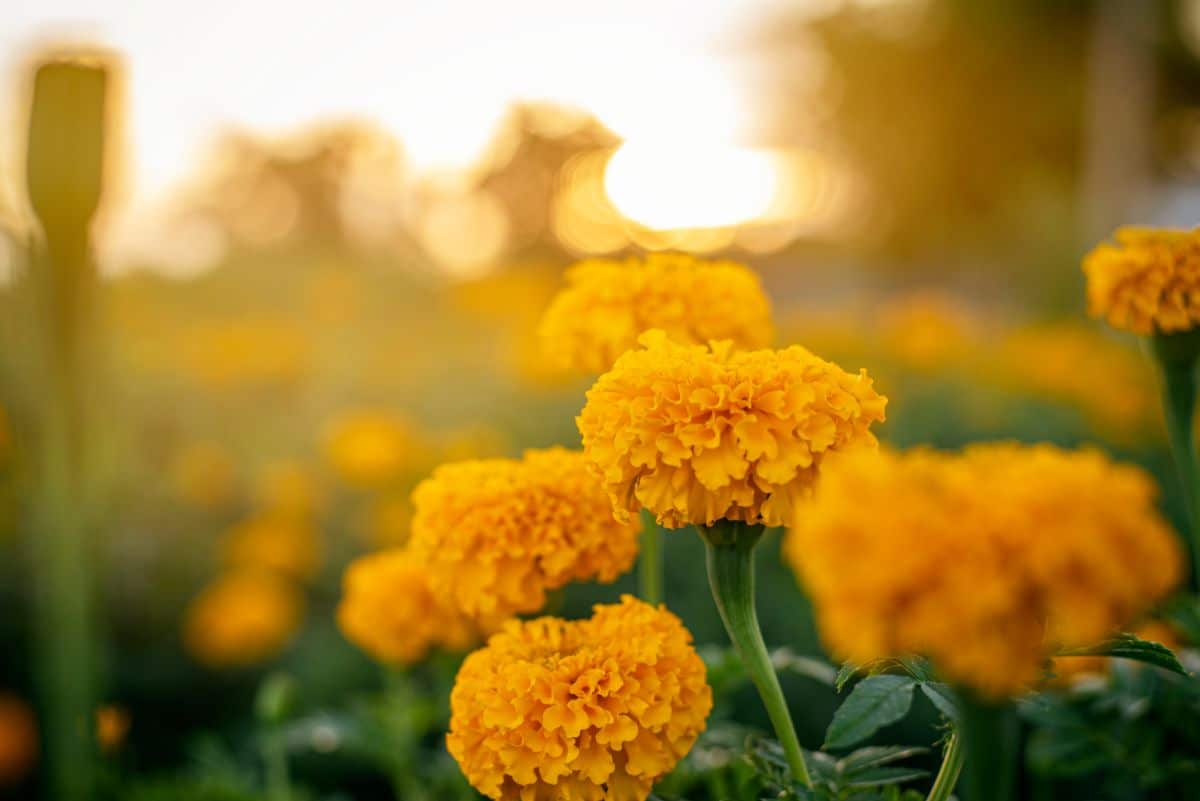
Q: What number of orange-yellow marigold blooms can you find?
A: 7